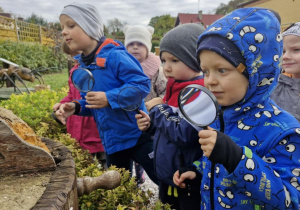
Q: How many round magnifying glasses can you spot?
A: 3